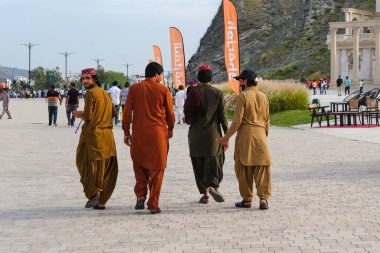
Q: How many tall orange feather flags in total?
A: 3